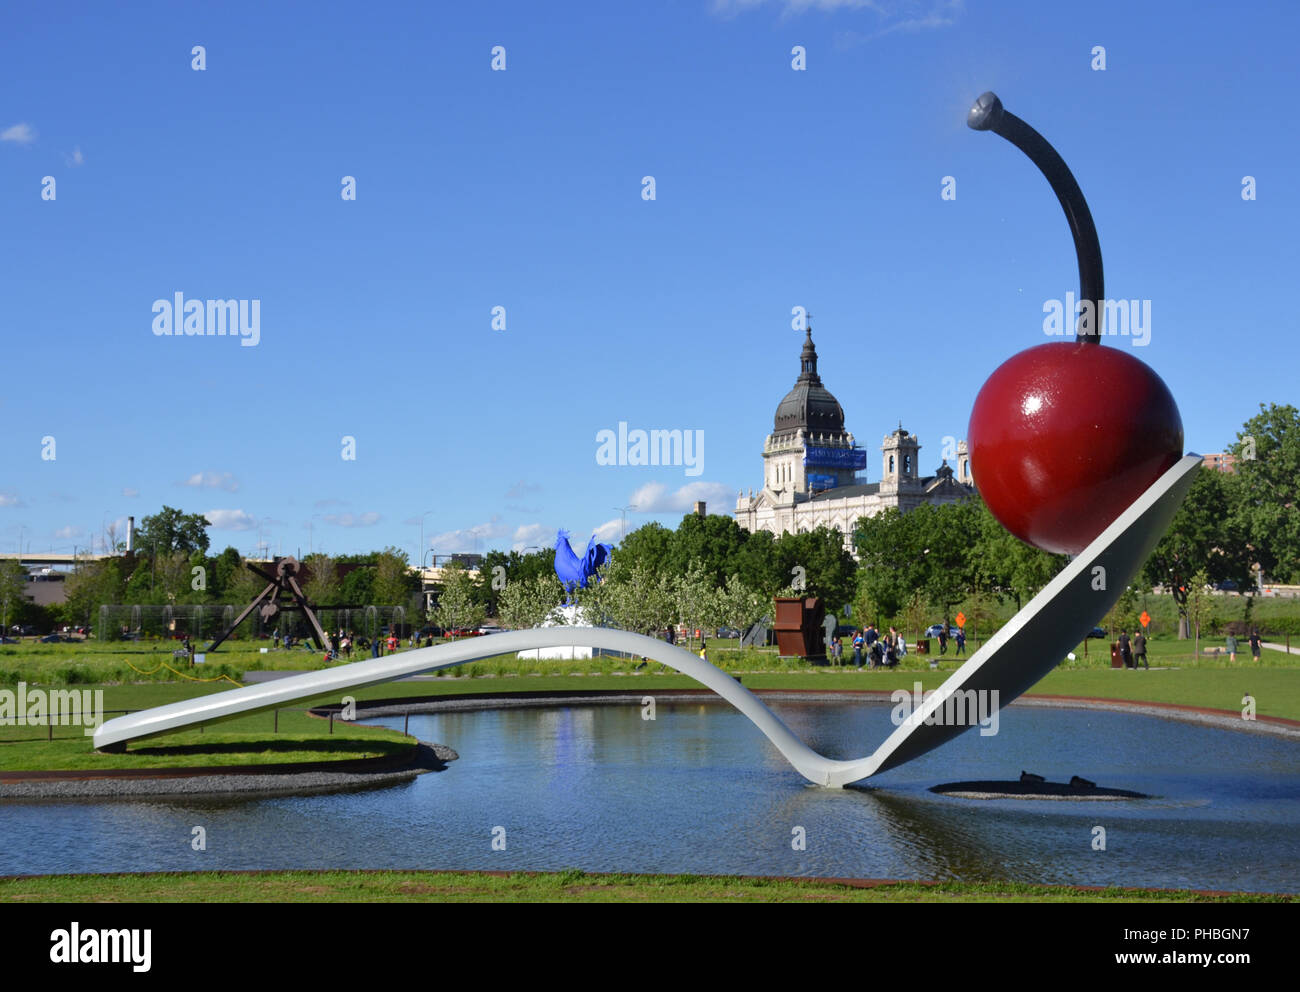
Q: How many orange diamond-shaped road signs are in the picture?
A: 2